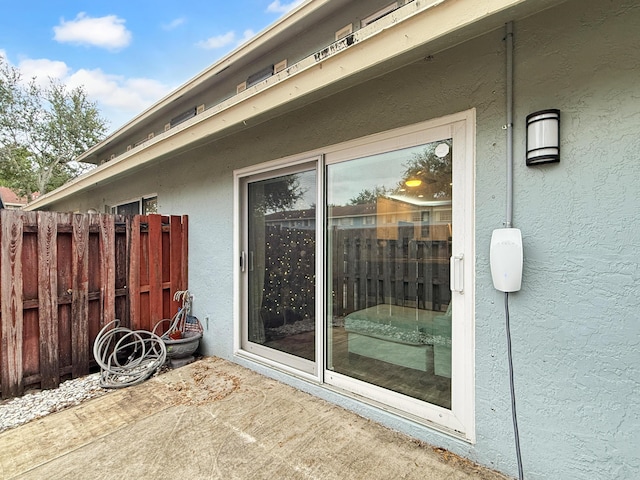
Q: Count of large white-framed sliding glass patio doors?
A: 1